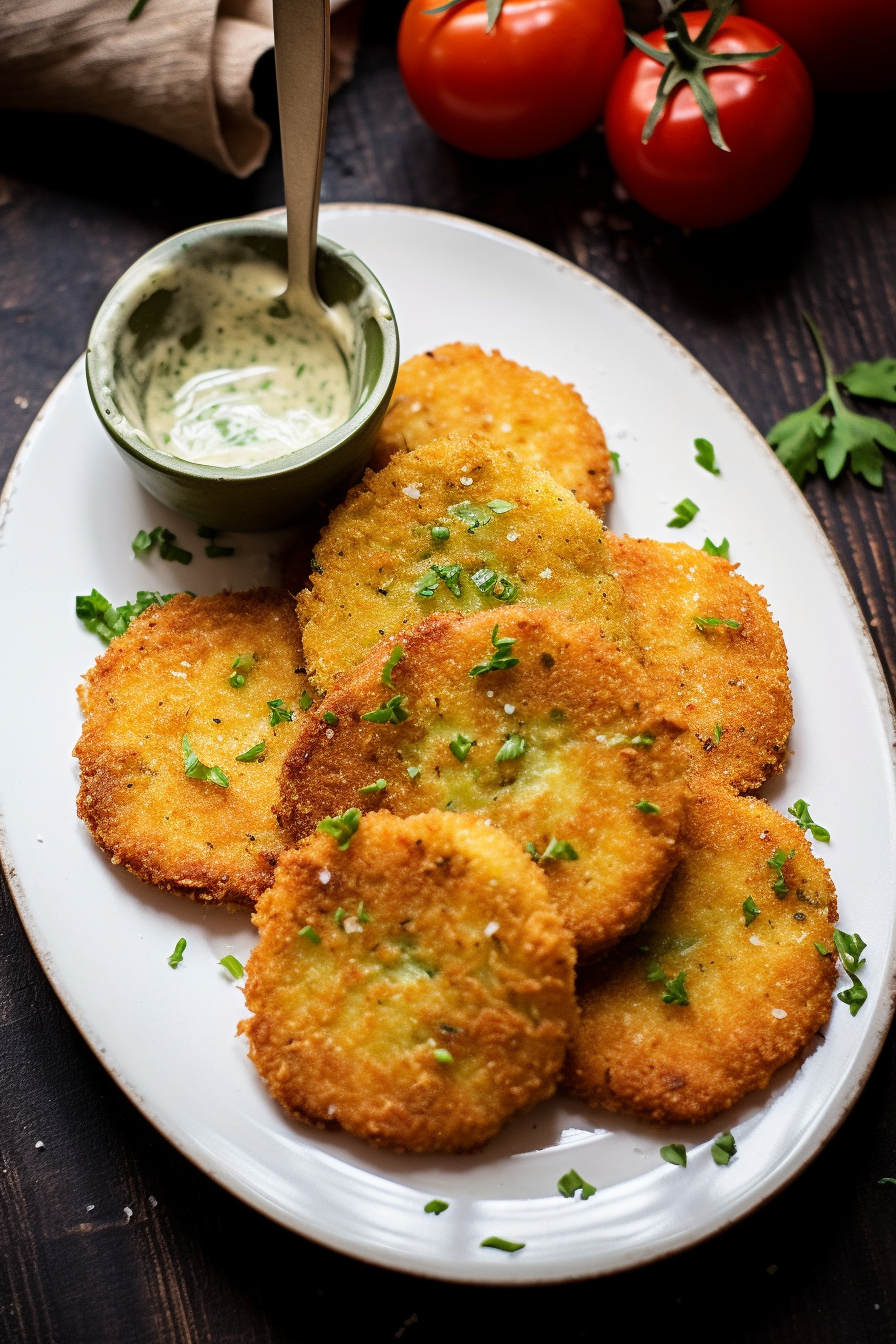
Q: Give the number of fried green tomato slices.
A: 7